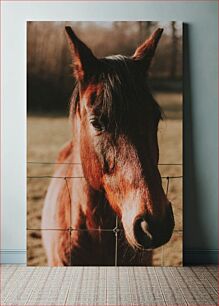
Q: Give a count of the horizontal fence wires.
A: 3